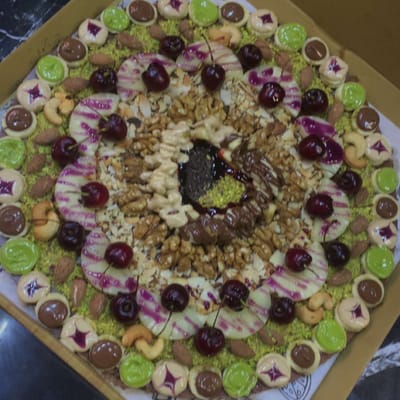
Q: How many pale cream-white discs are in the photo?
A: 13